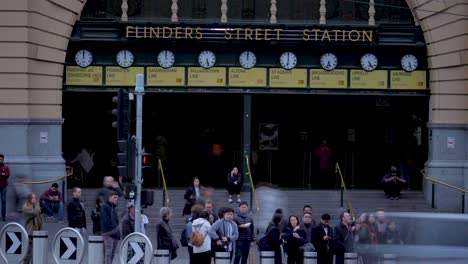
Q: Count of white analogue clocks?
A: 9